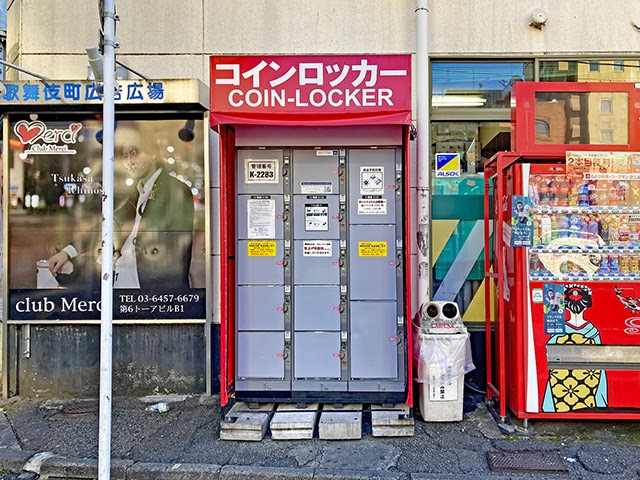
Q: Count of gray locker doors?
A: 13